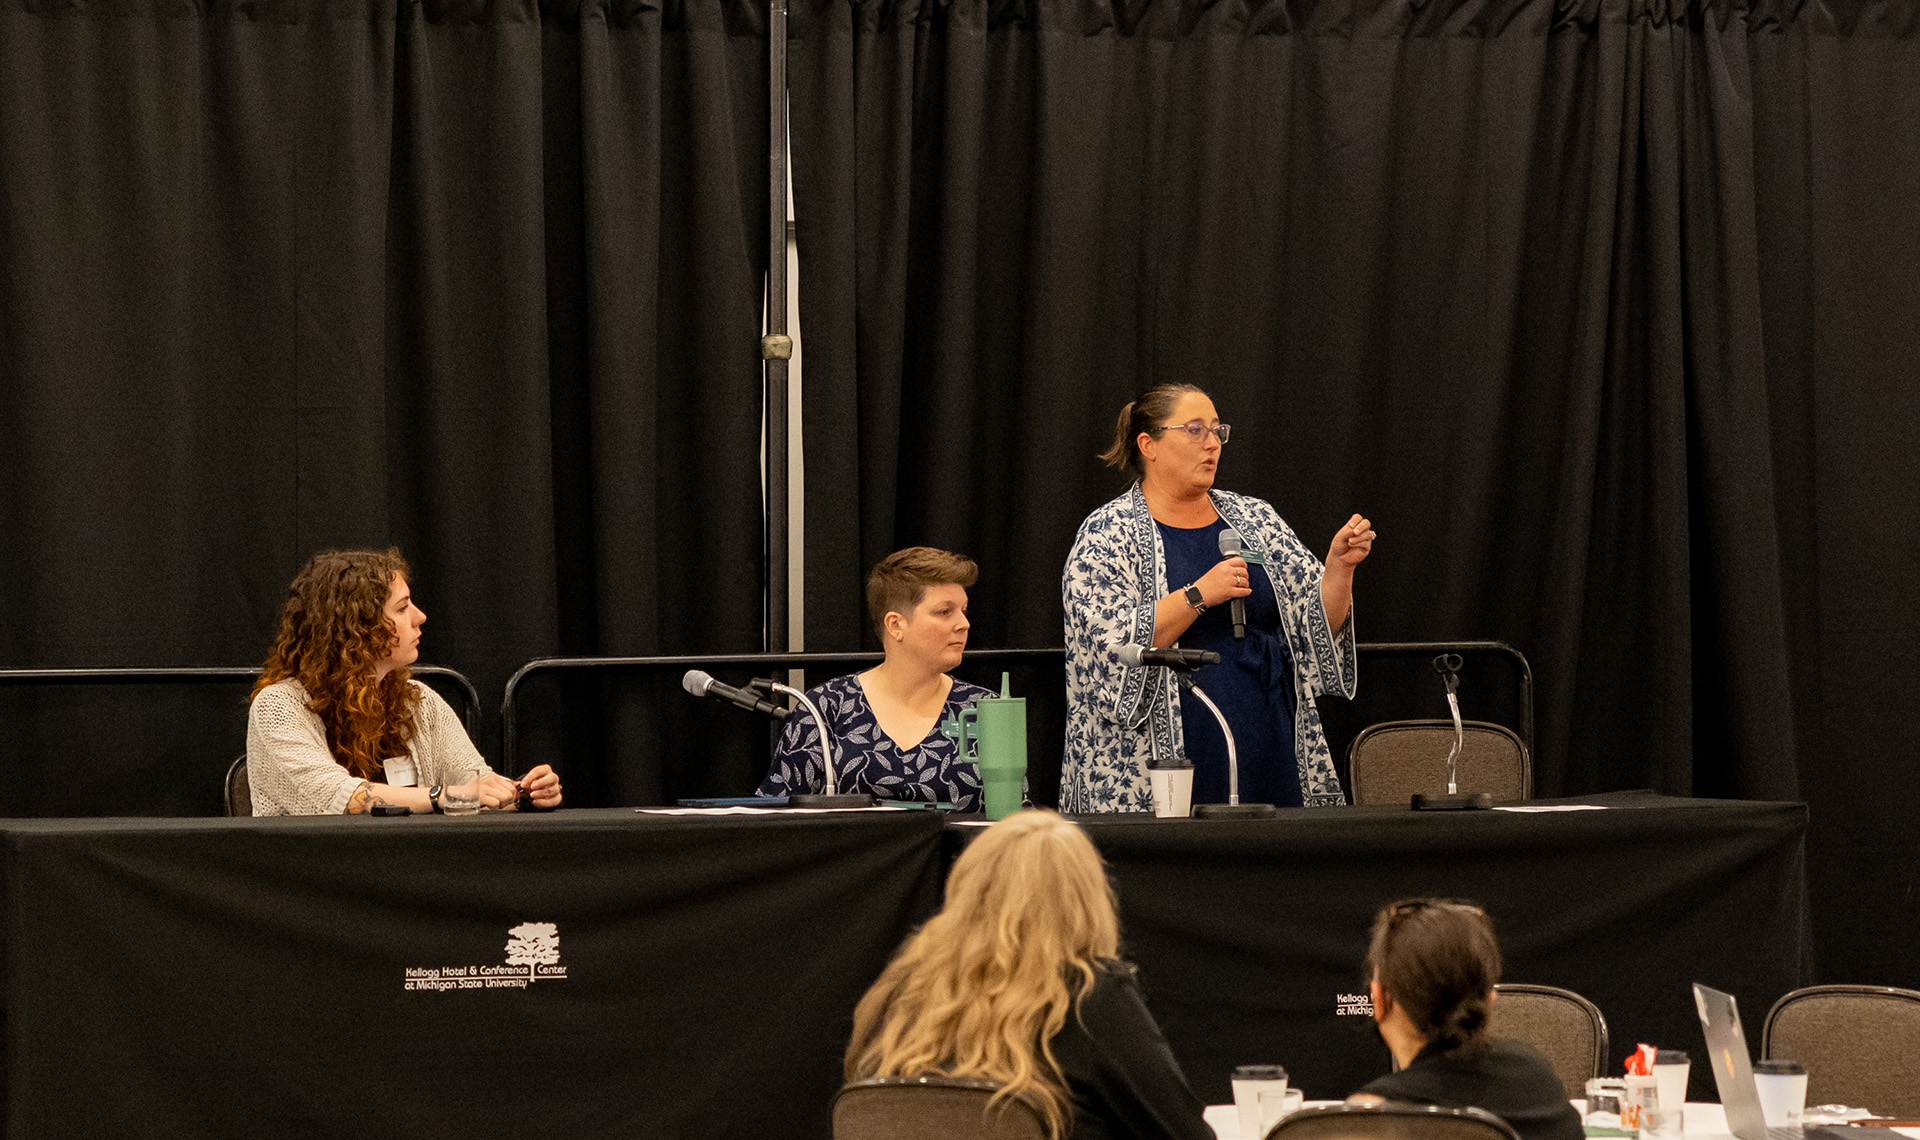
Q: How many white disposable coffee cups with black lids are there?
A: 4